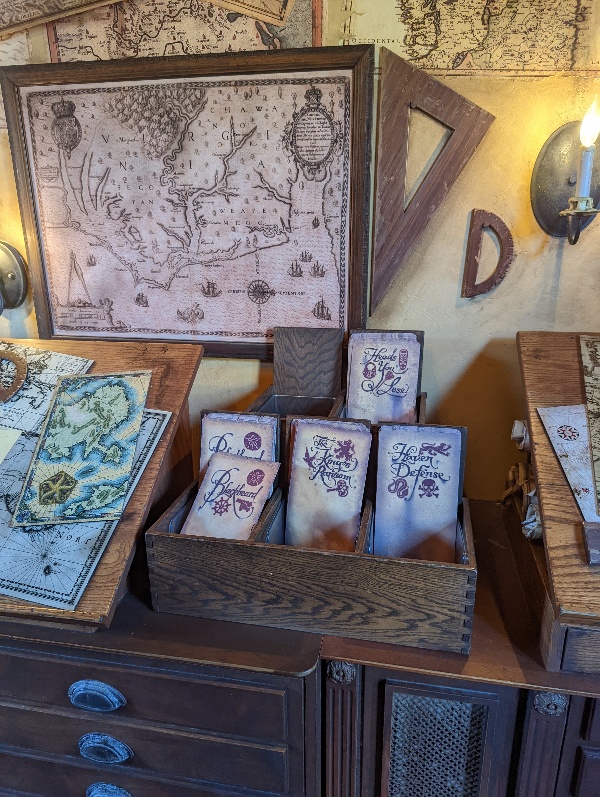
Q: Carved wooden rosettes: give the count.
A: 2